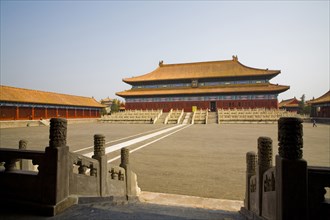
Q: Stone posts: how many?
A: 7